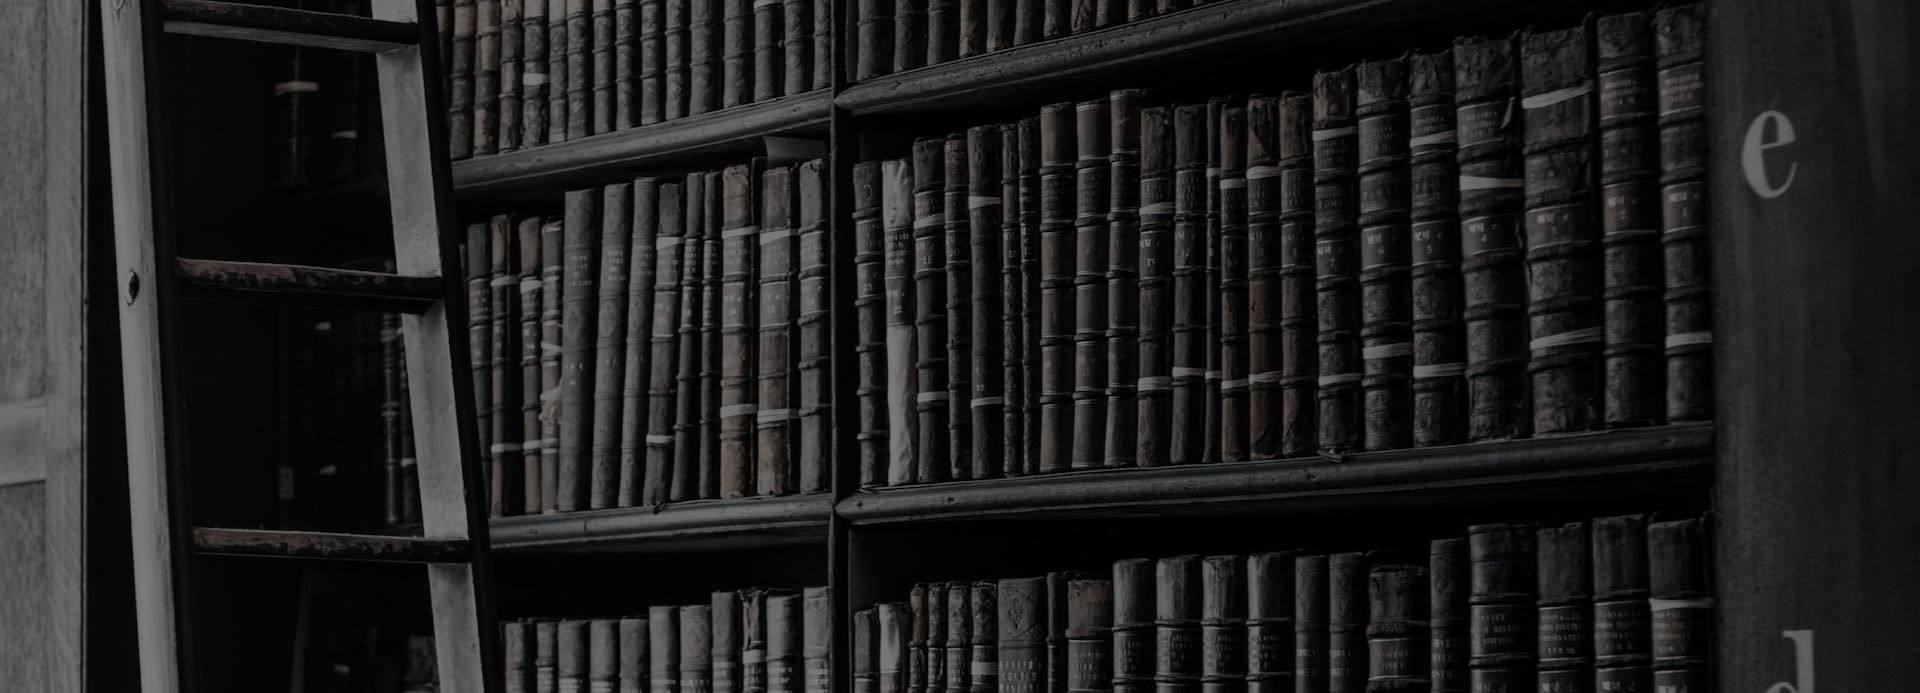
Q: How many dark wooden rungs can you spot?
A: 3